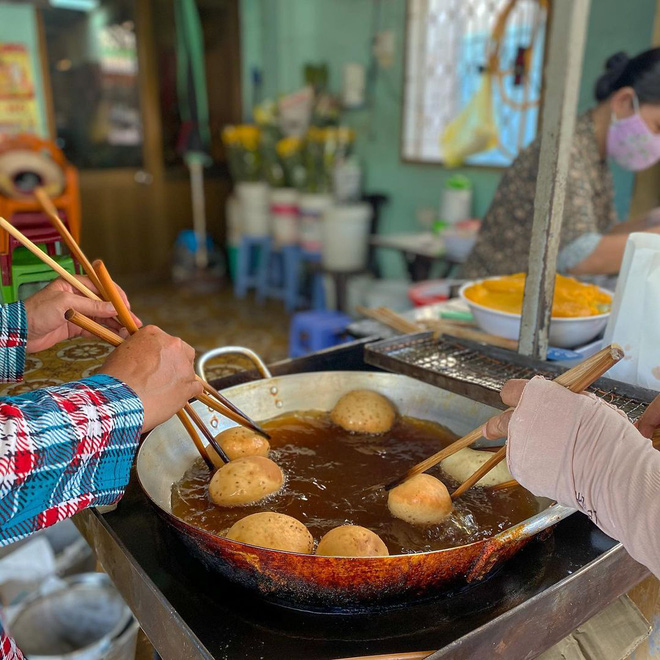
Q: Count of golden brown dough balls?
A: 6